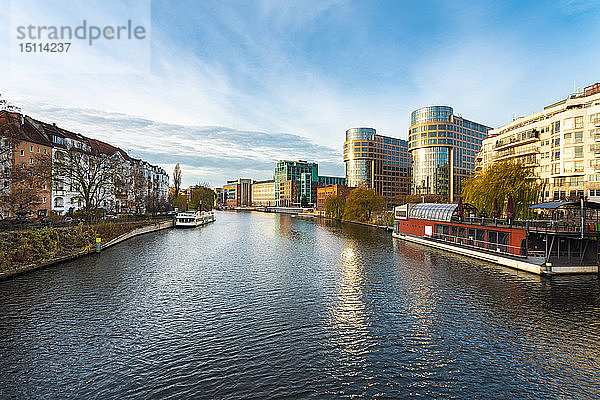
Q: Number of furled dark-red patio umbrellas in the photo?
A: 3